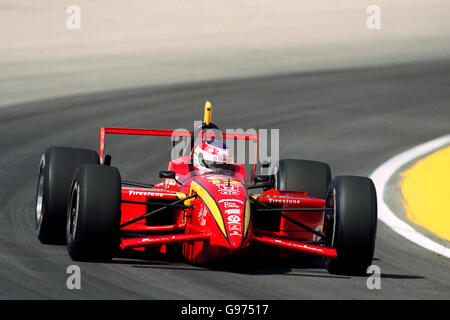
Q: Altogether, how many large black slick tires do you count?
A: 4